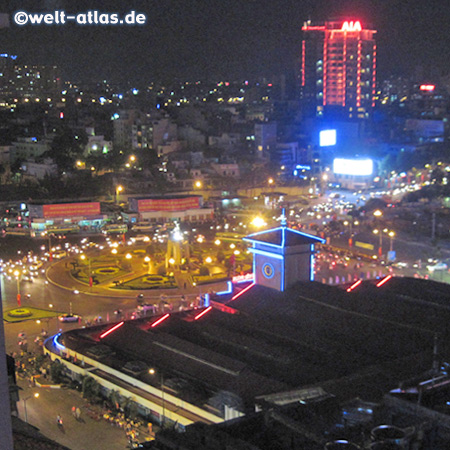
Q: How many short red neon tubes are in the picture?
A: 6